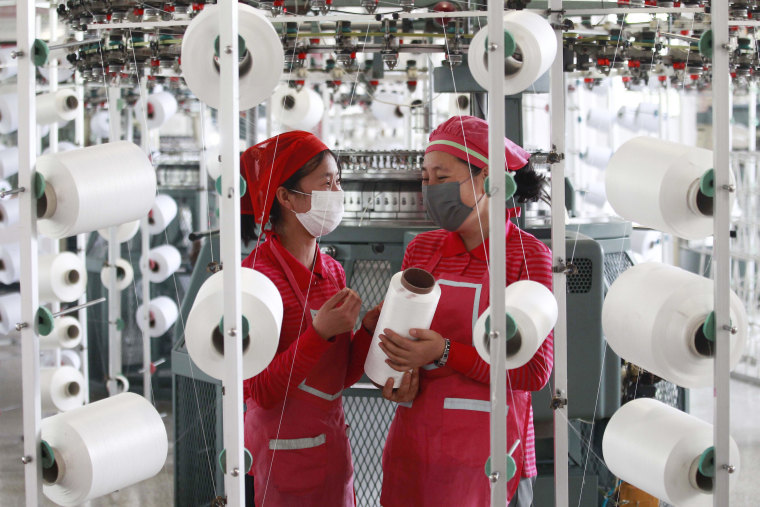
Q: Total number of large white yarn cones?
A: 10